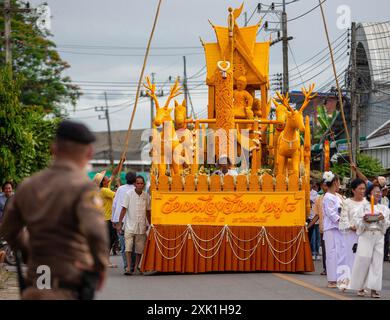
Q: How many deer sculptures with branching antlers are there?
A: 2